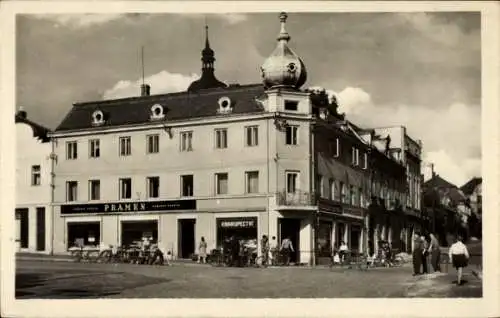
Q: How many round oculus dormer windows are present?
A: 3